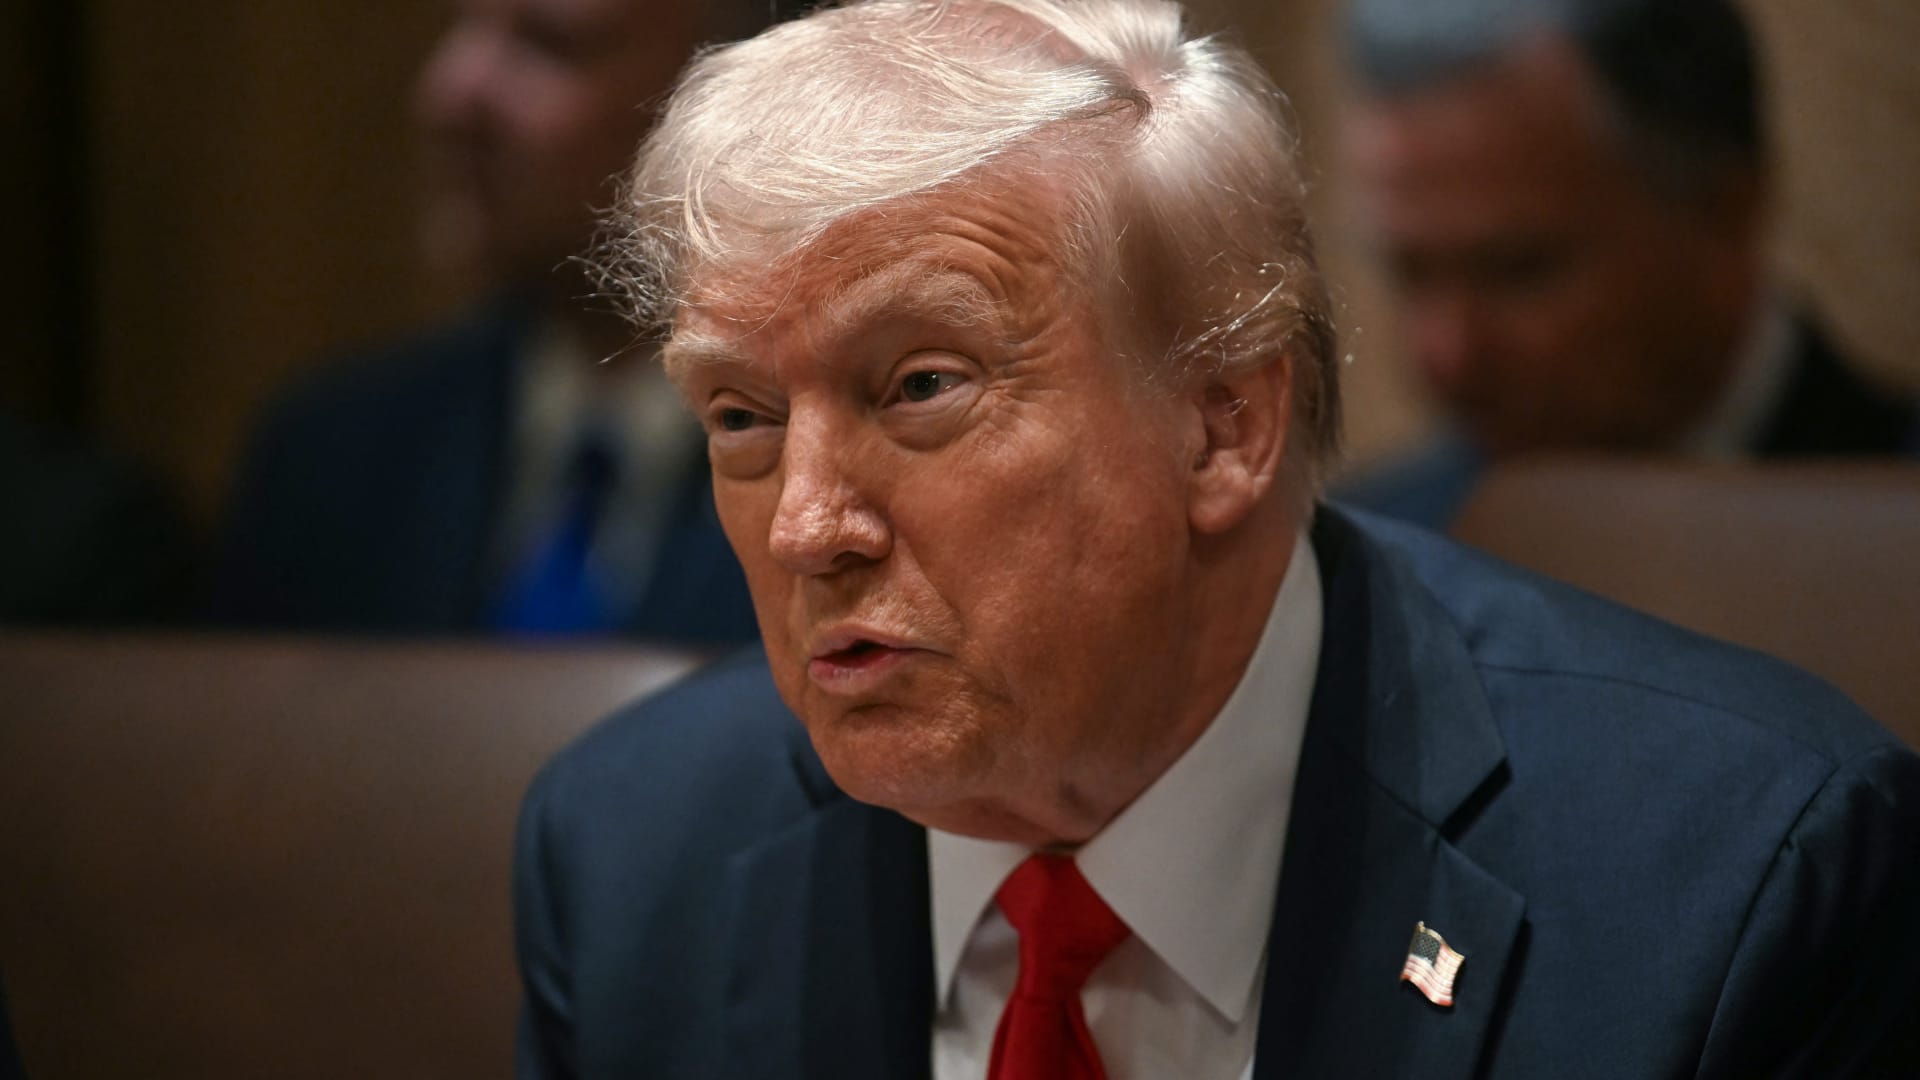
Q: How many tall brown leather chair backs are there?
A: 2